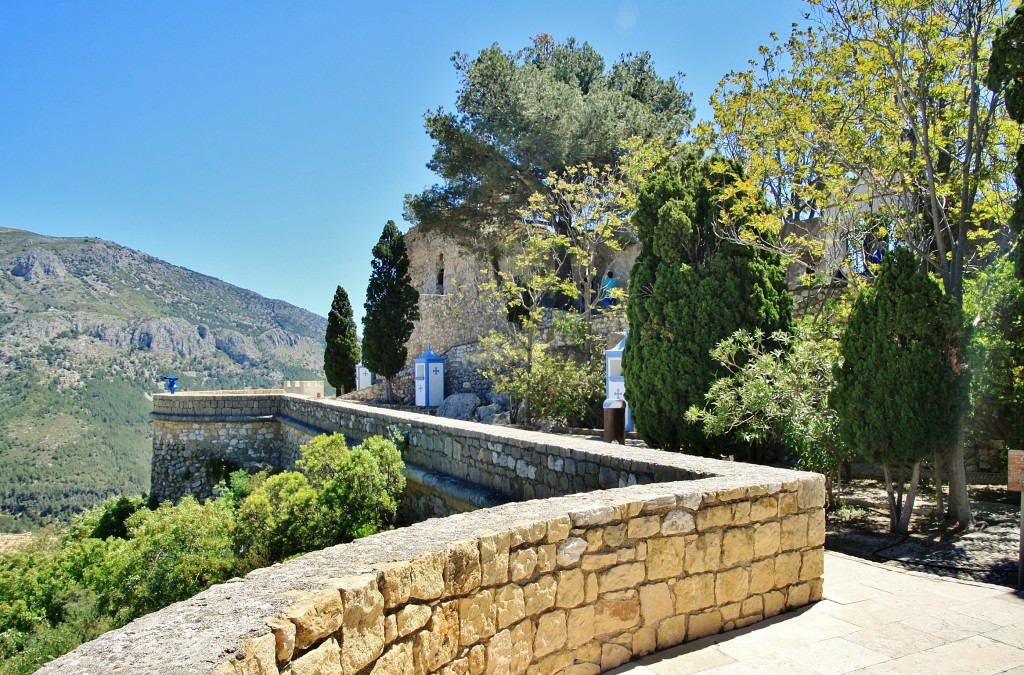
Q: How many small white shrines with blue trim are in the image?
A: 3